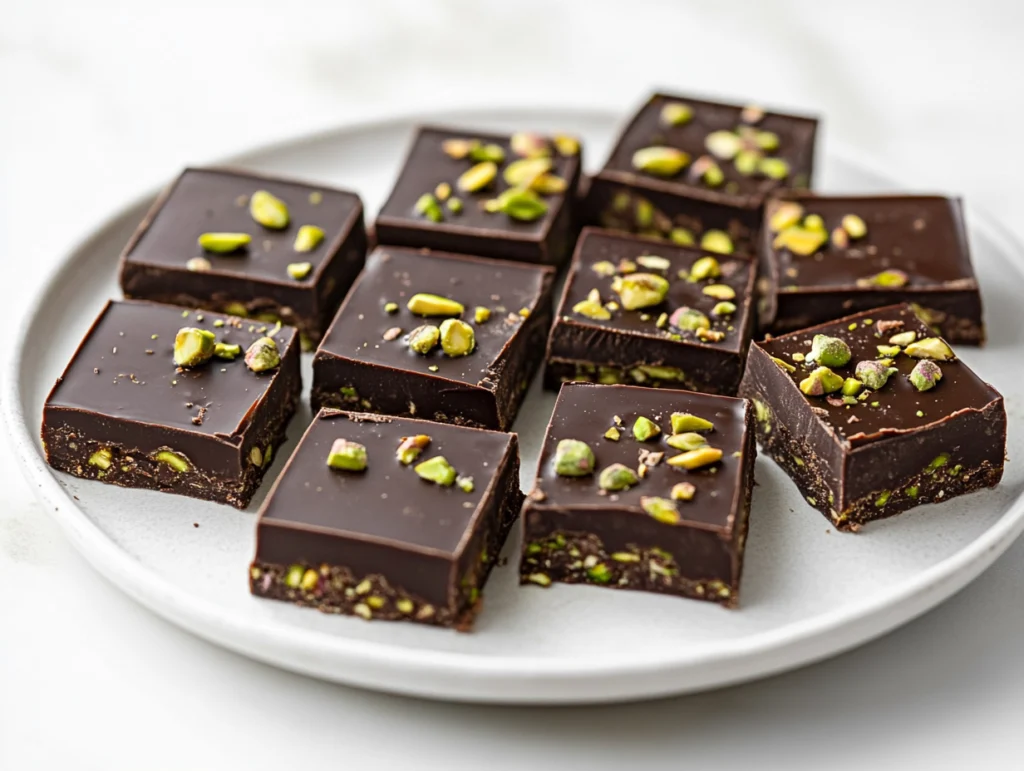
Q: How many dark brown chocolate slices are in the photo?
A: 10